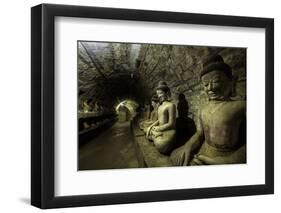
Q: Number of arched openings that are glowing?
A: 1